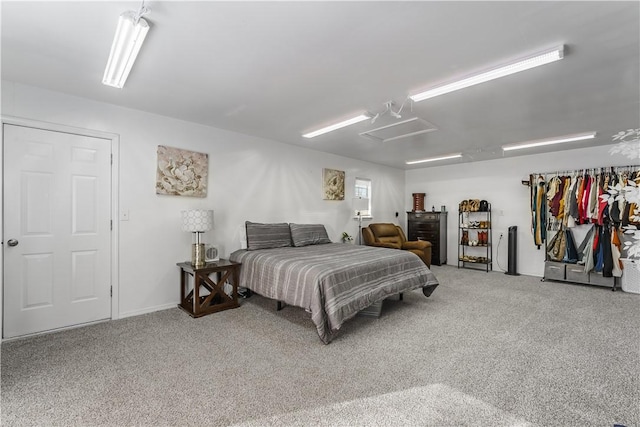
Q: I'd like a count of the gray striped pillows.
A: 2